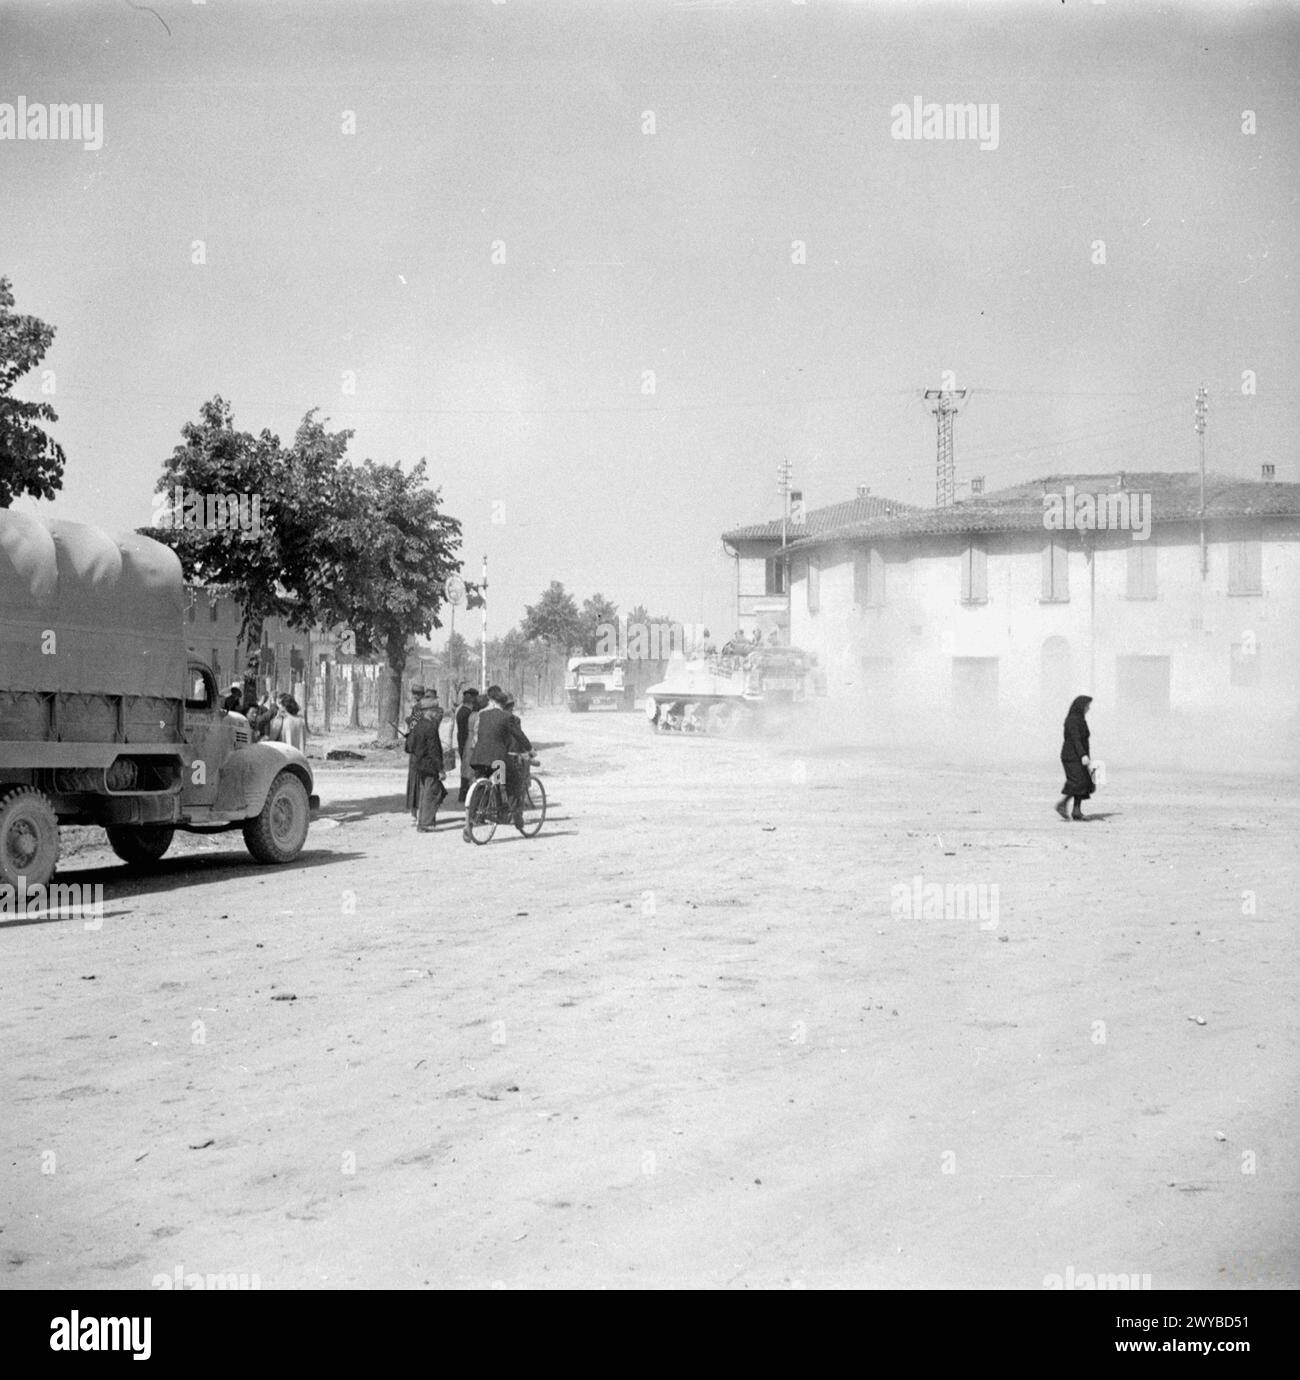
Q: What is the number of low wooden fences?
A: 1